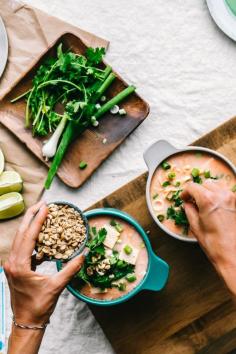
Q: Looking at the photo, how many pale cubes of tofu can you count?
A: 2